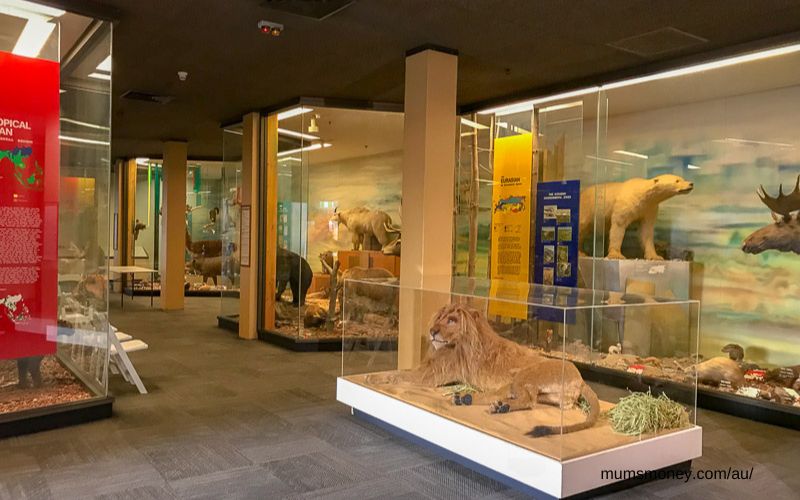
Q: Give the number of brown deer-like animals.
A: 1